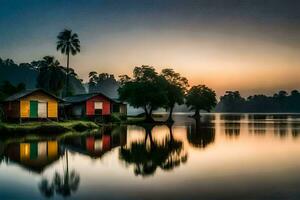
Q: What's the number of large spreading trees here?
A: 3